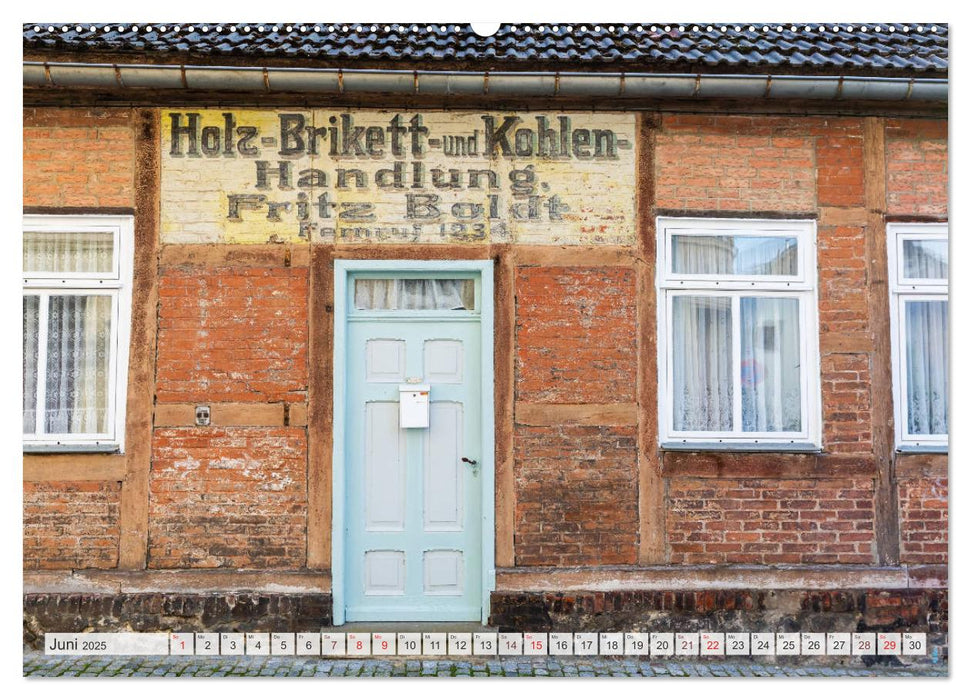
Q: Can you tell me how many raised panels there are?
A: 6